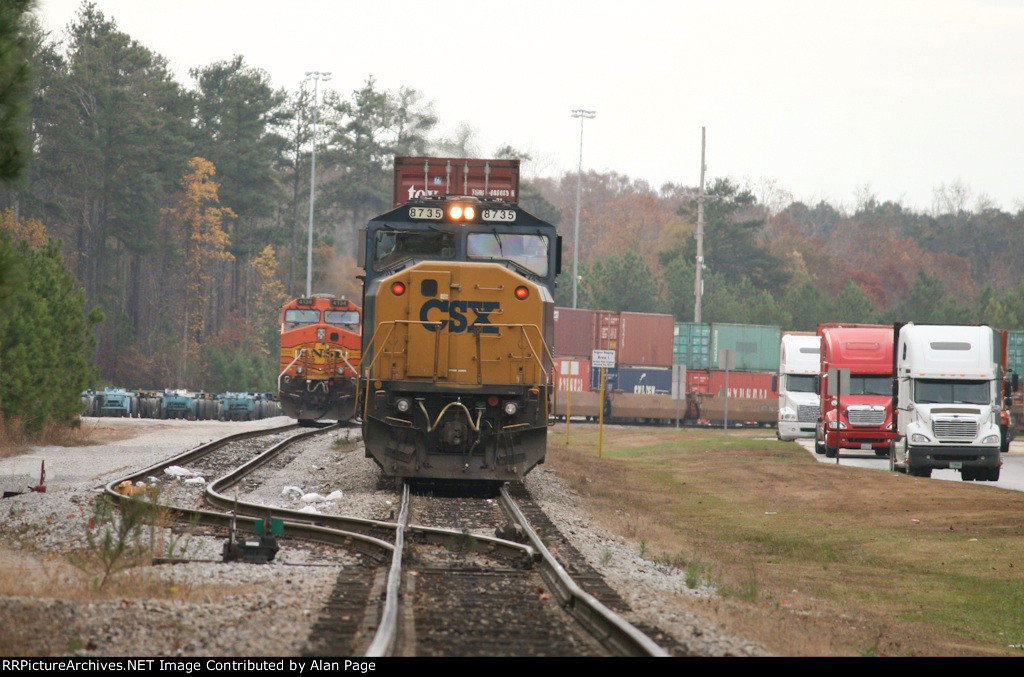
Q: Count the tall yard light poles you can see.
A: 2